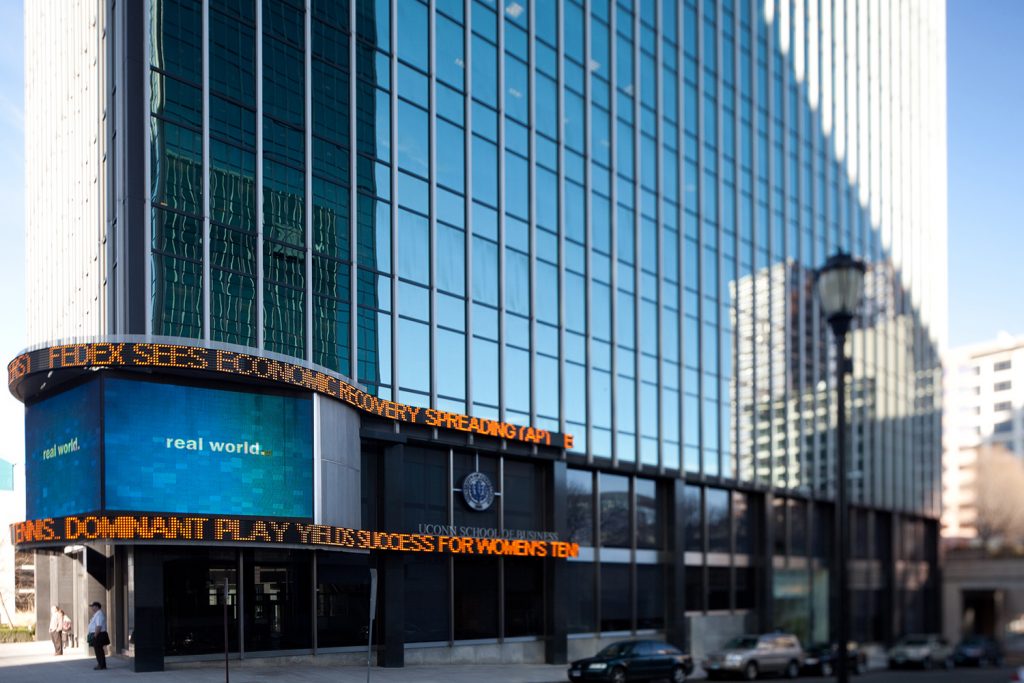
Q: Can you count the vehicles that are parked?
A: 5